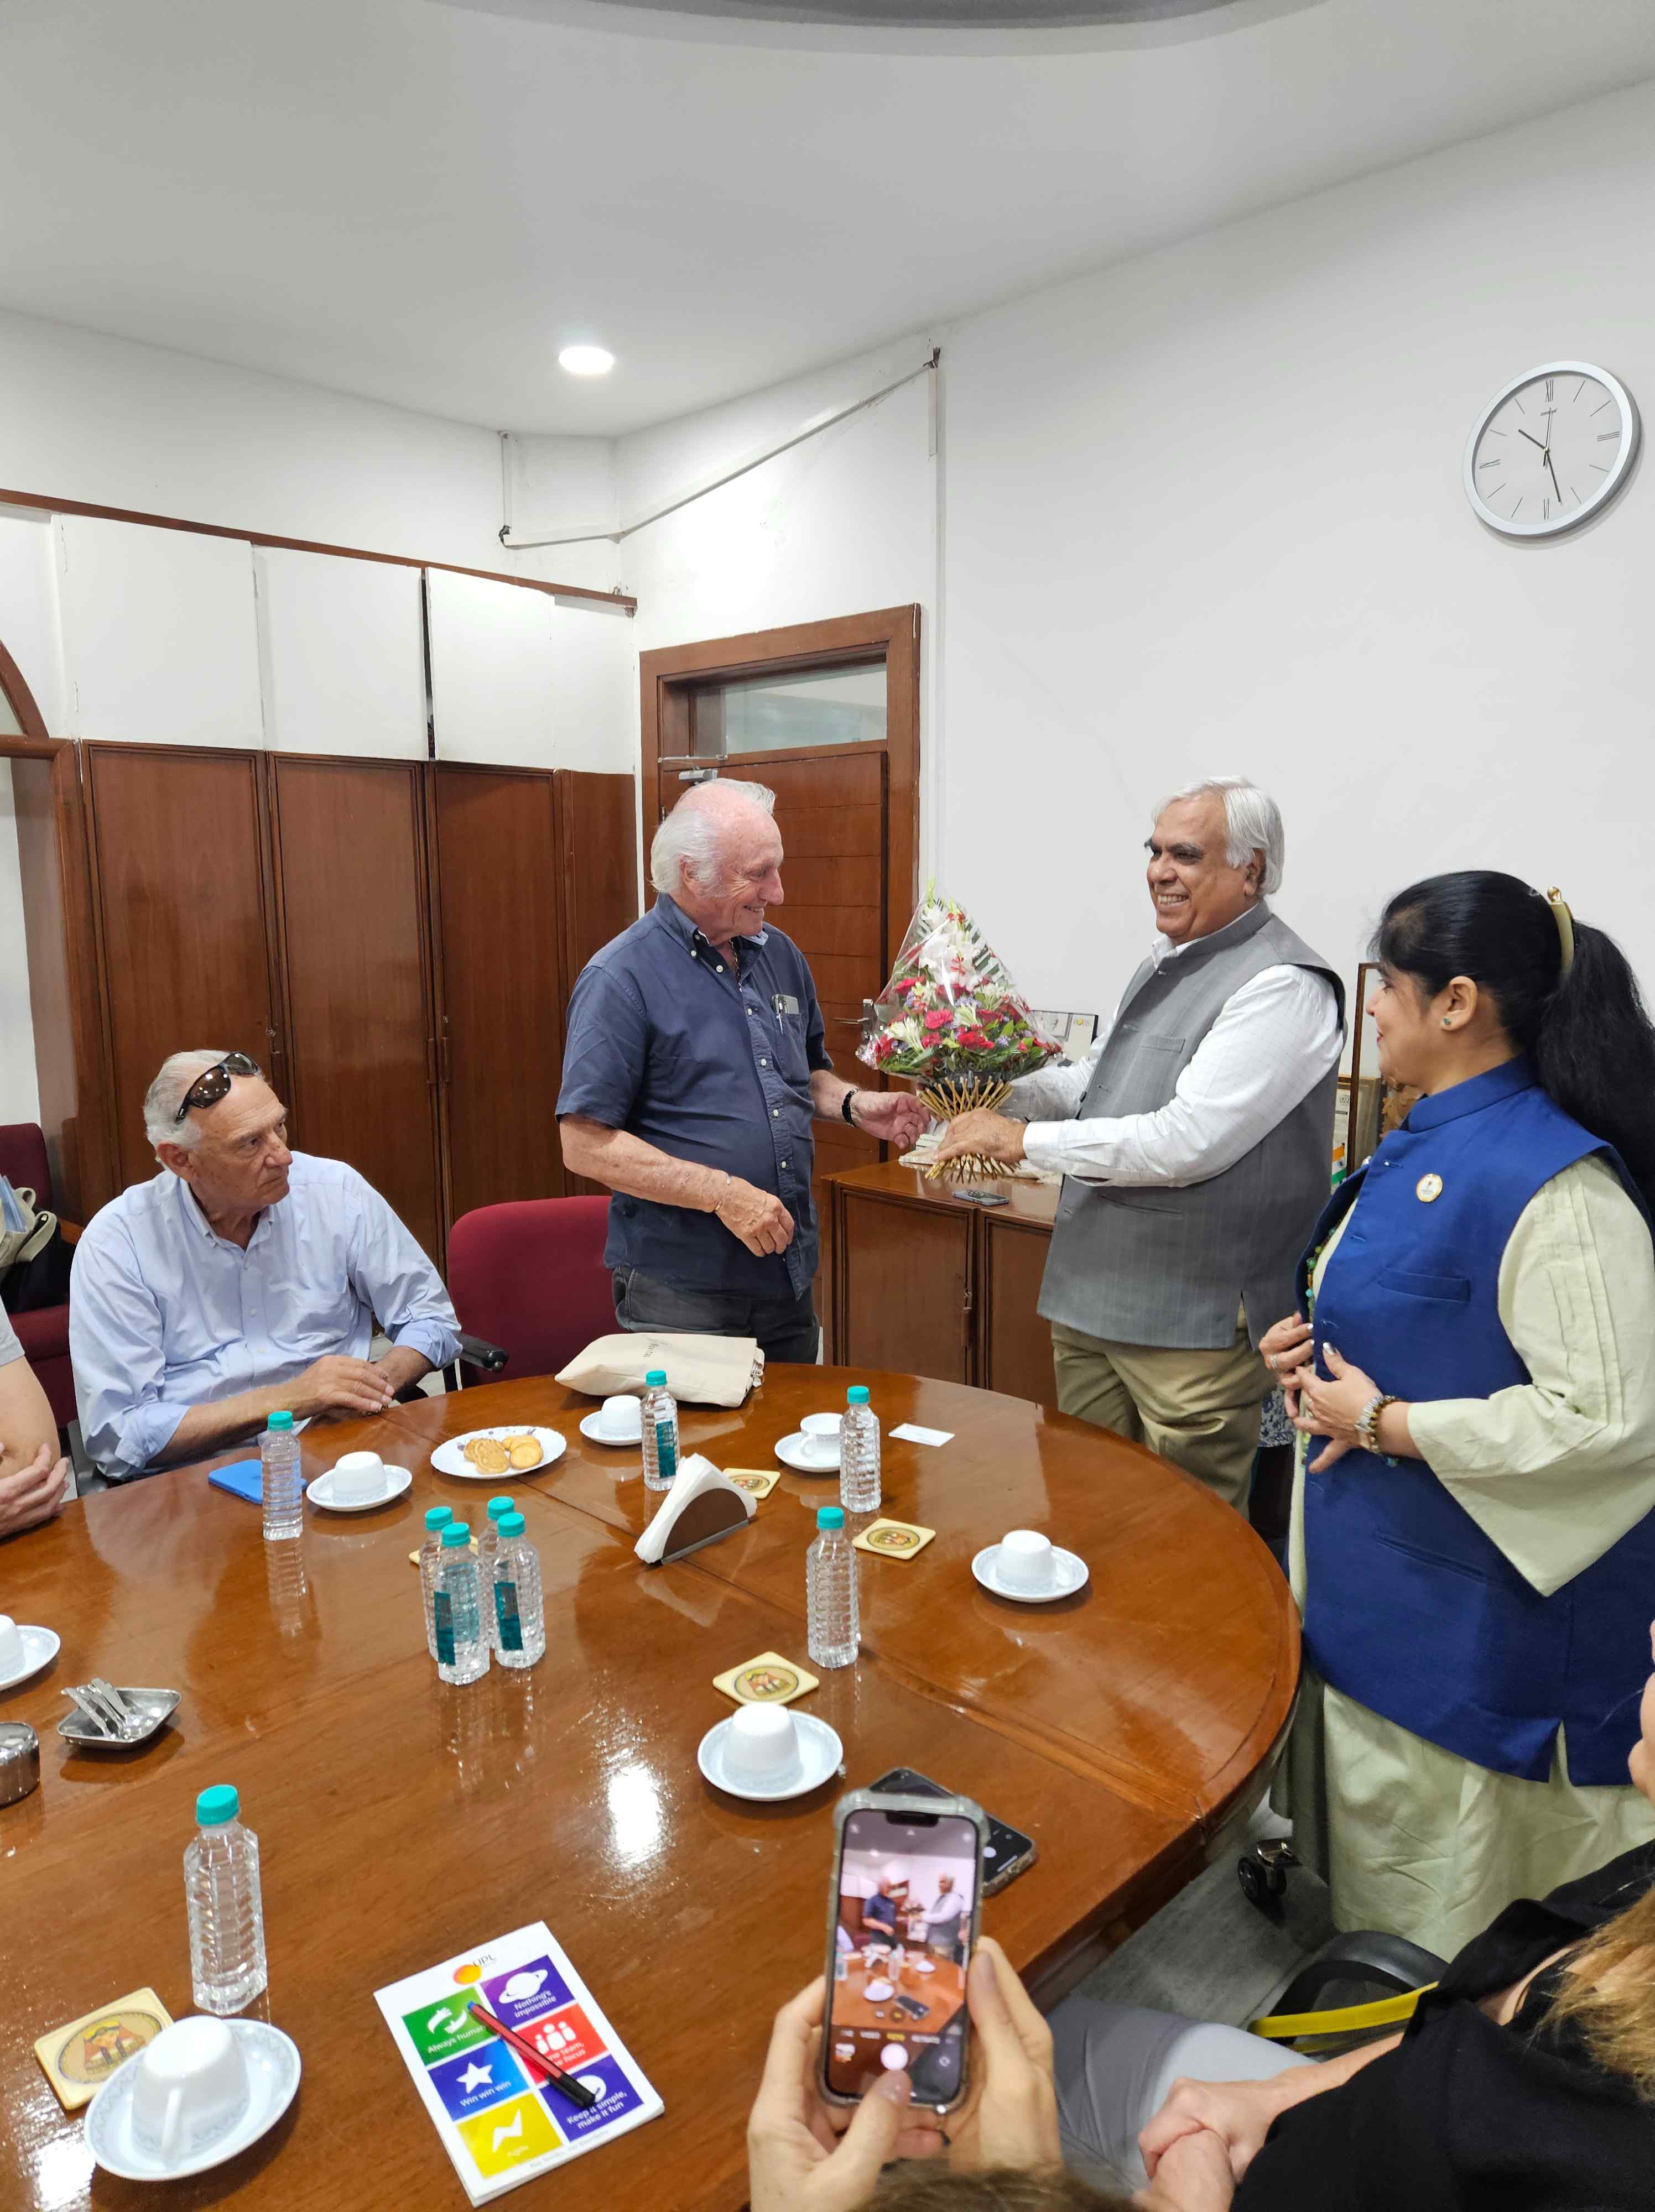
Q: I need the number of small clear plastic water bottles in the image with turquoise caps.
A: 9